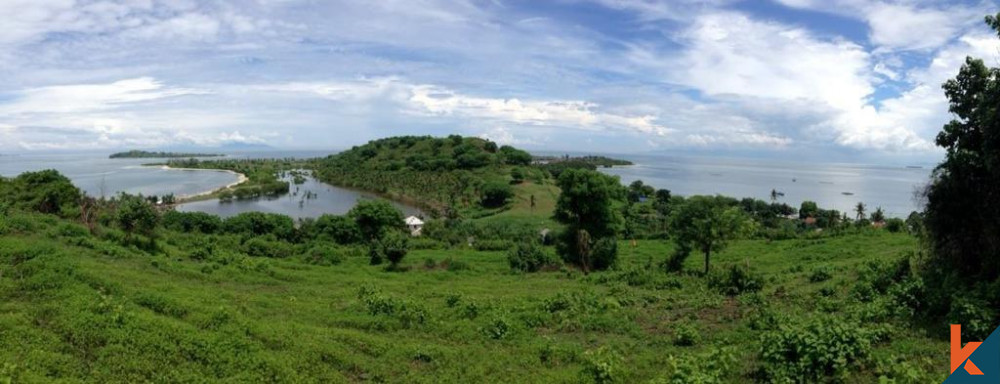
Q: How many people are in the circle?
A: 0